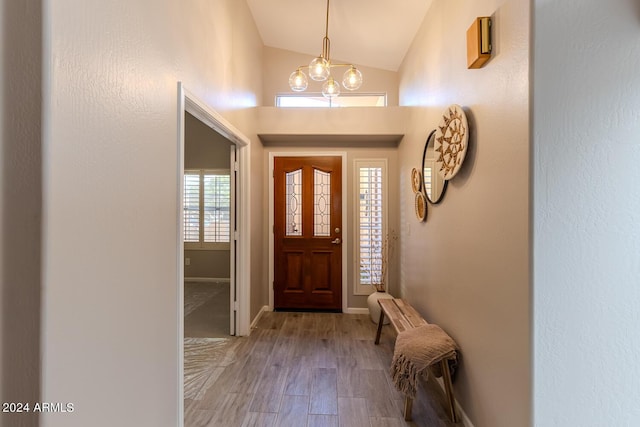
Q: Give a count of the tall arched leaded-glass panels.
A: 2